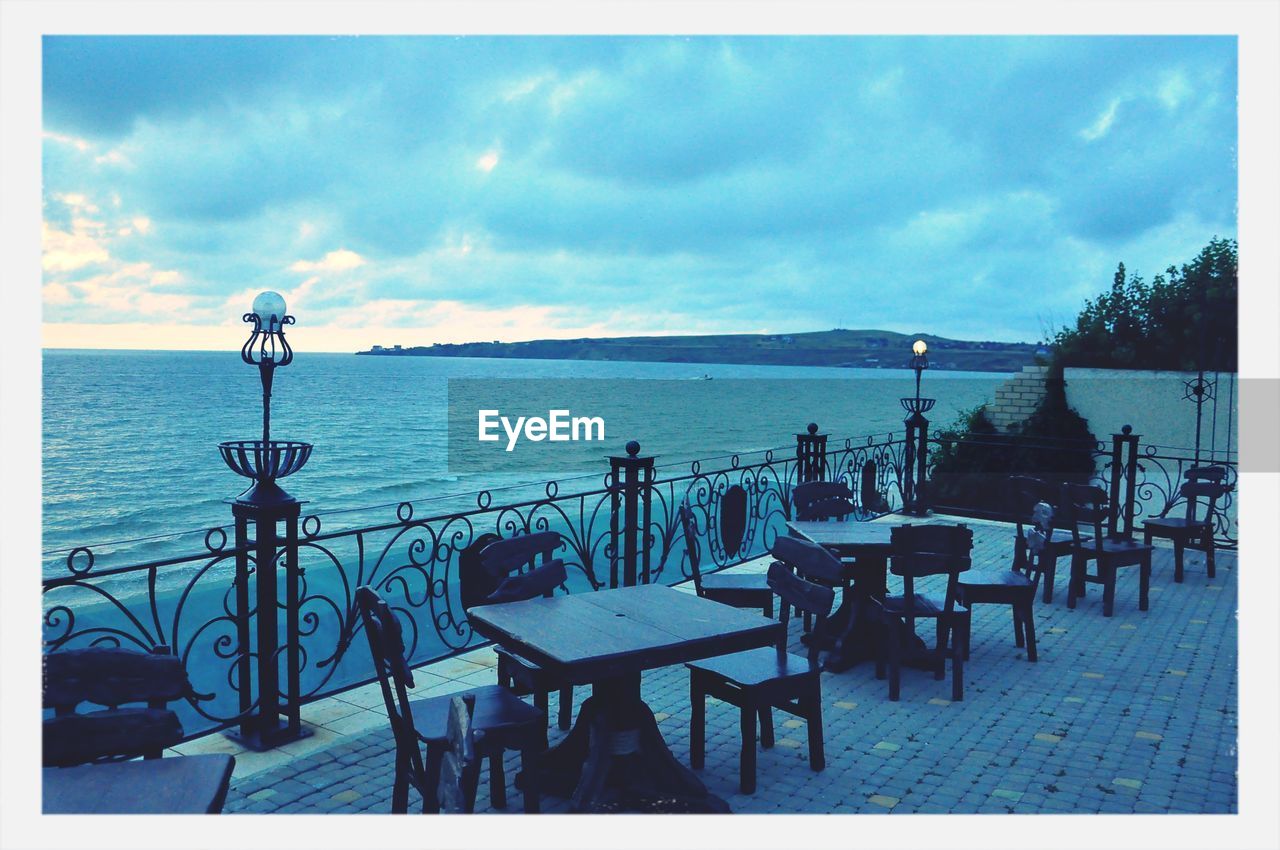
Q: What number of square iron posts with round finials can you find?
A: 3